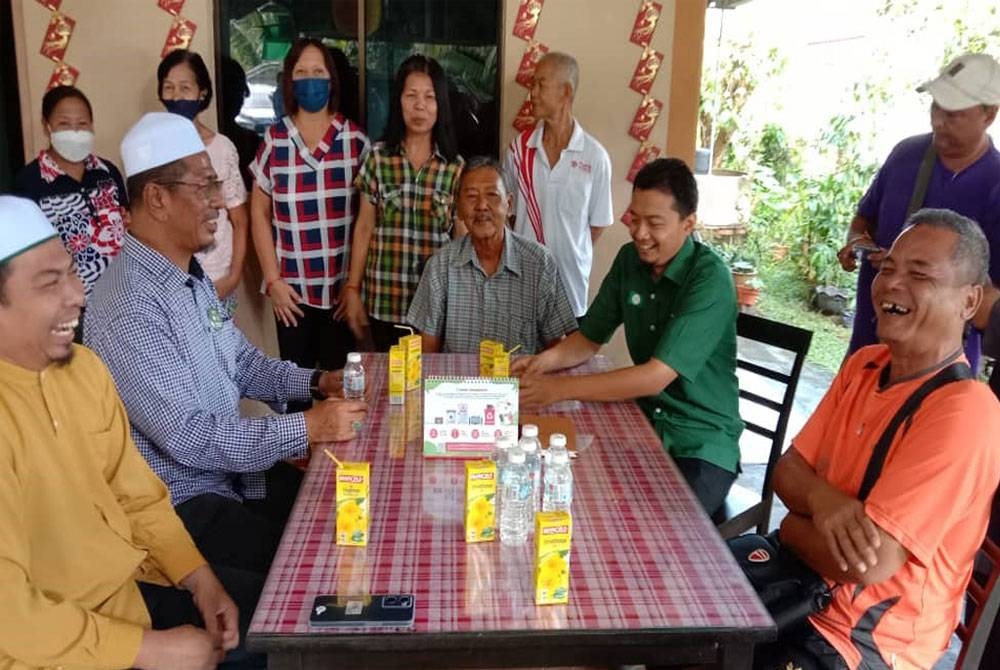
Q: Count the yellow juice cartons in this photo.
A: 7